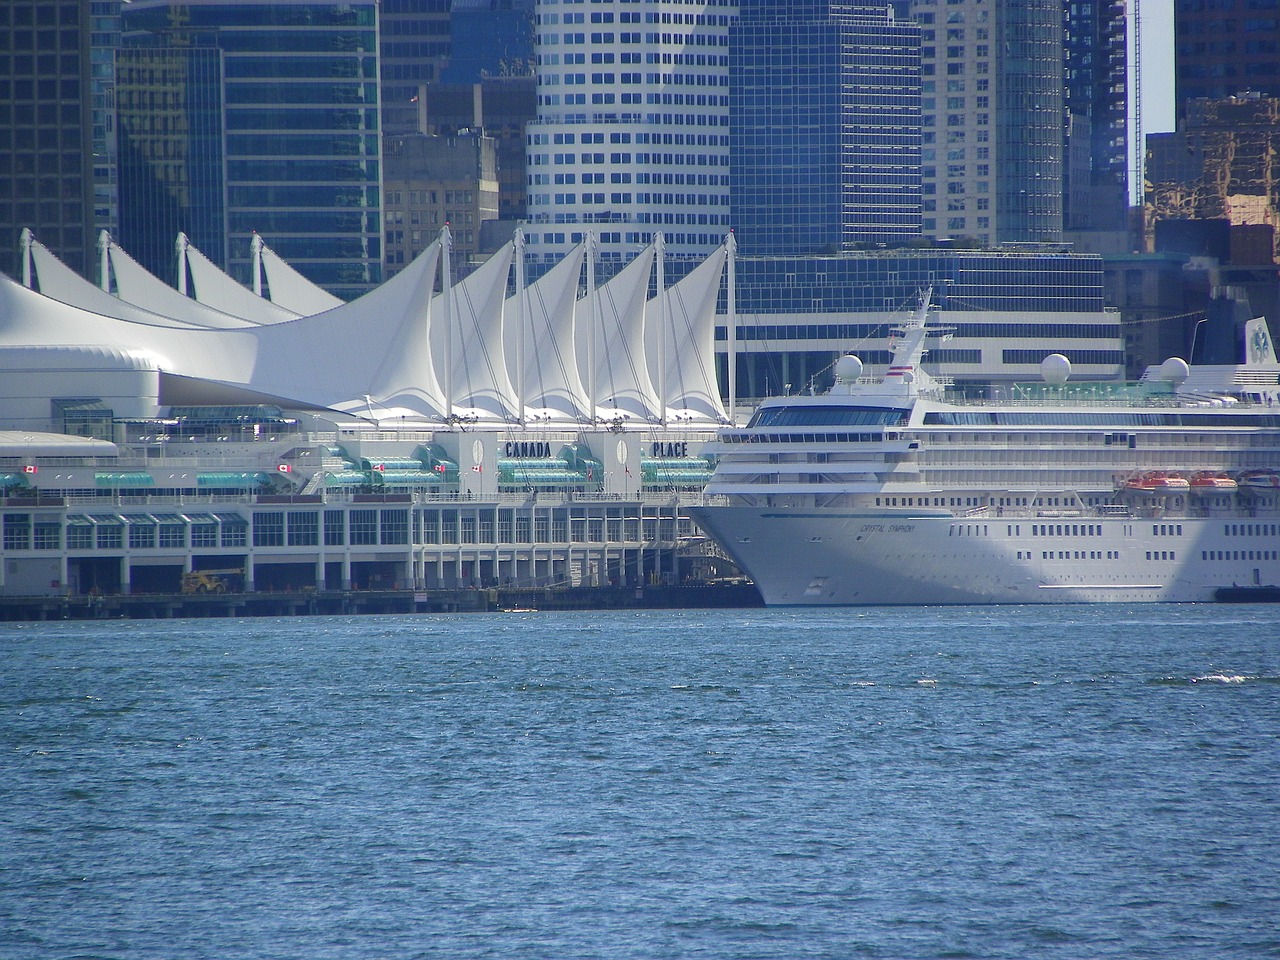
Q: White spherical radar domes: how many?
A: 3